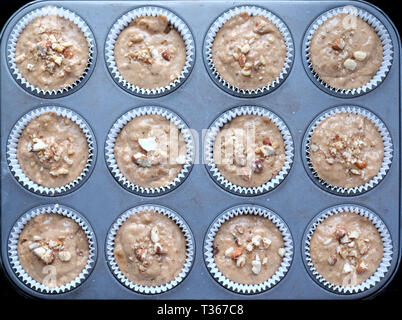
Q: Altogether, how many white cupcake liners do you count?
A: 12